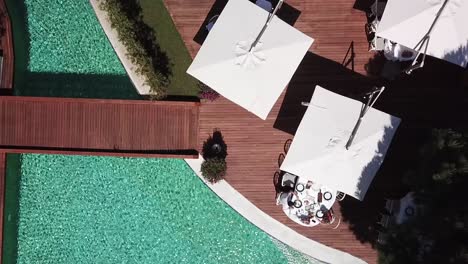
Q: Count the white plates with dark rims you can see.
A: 4